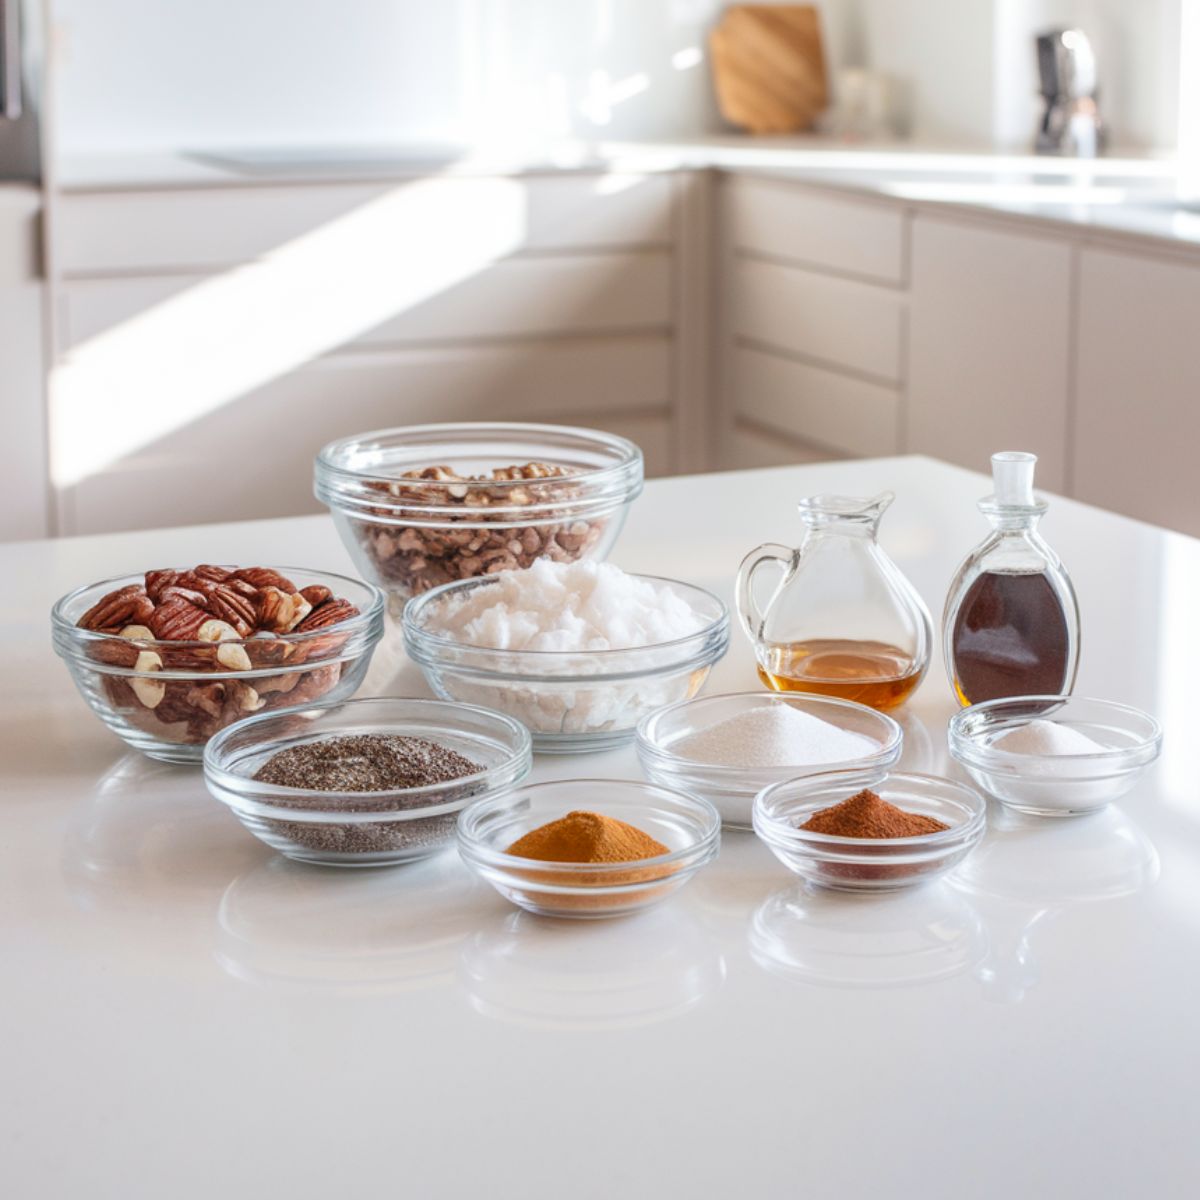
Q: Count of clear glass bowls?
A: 8